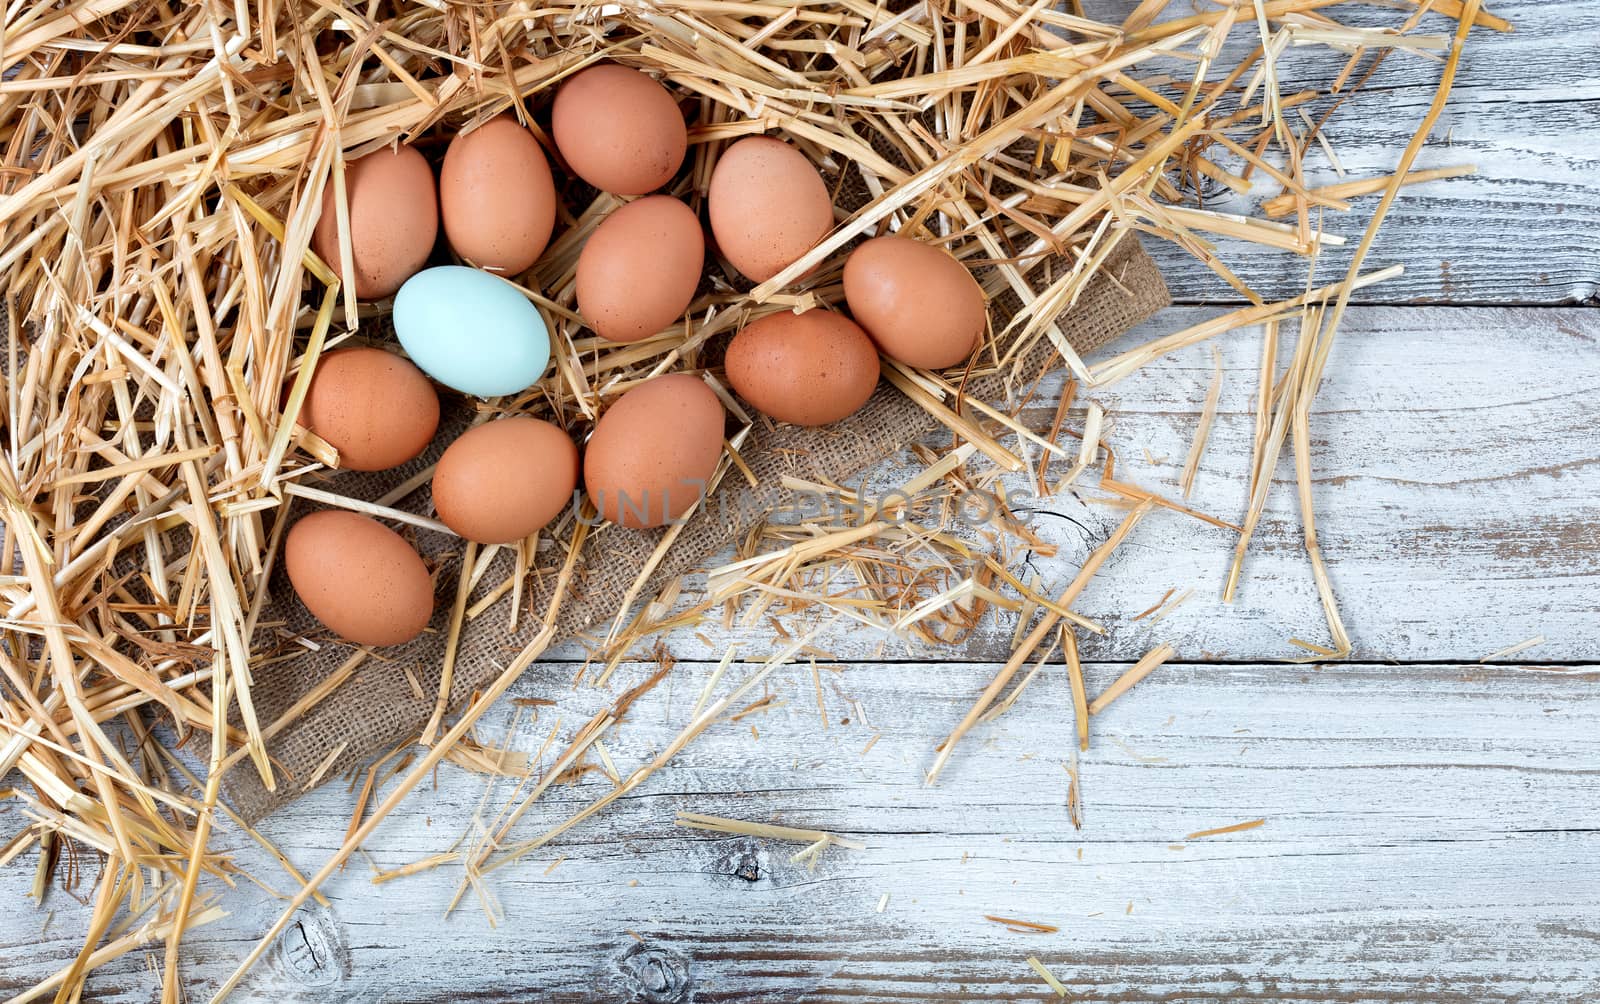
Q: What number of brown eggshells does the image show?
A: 11